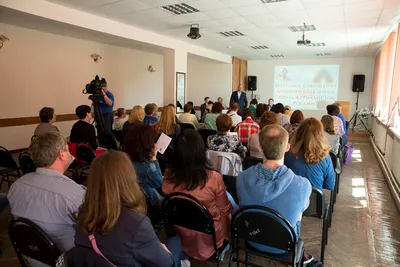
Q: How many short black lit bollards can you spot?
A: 0